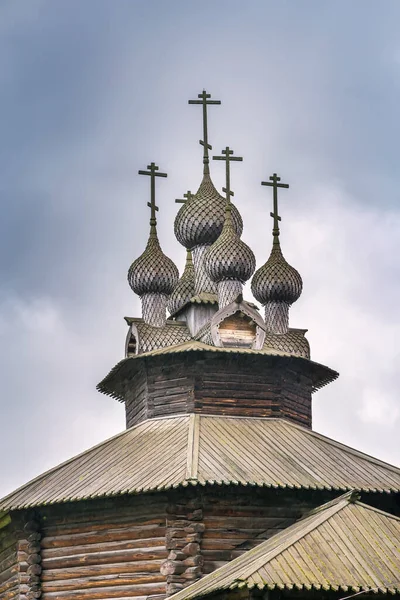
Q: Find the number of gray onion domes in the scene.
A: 5